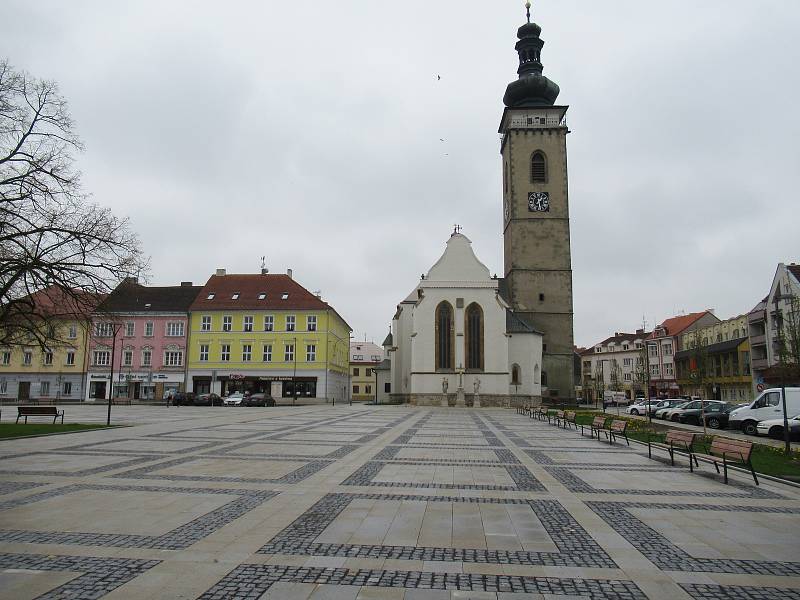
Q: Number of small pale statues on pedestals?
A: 2